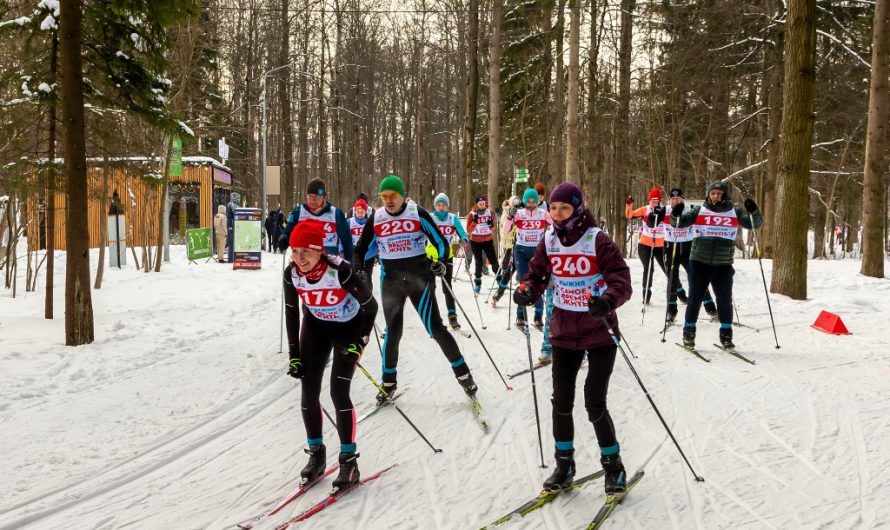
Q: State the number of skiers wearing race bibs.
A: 13